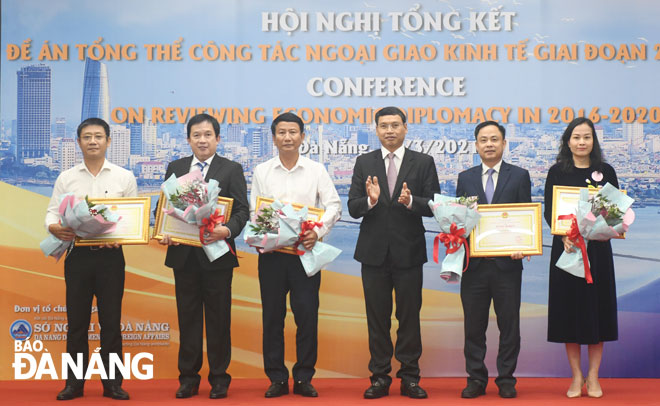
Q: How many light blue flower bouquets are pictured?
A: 5